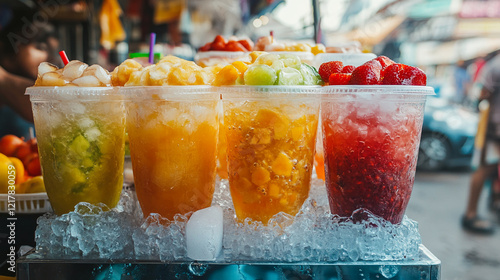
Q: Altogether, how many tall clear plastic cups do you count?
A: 4